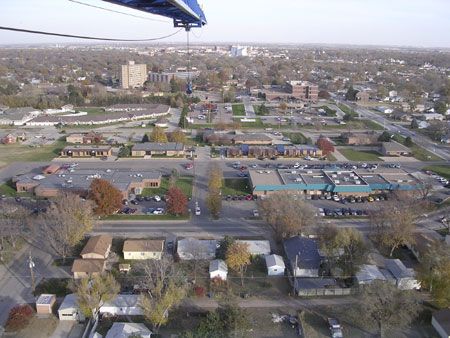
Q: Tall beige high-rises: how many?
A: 1